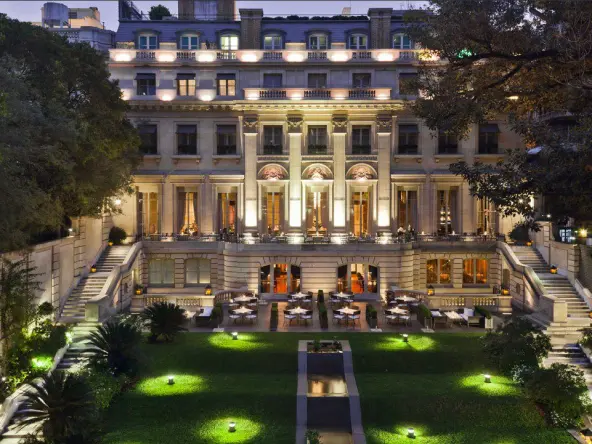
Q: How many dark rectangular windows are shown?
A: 14